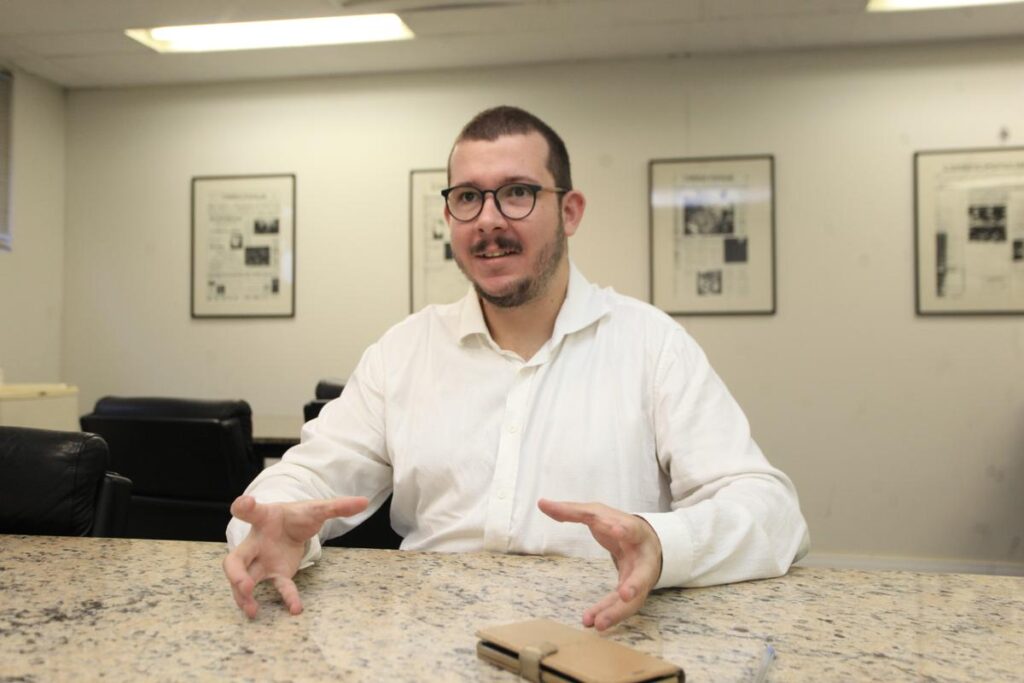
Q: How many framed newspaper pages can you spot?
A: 4